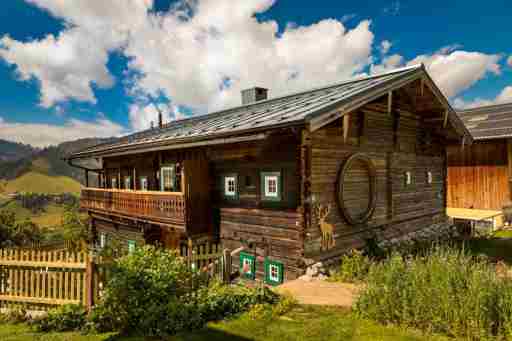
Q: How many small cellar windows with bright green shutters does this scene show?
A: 2